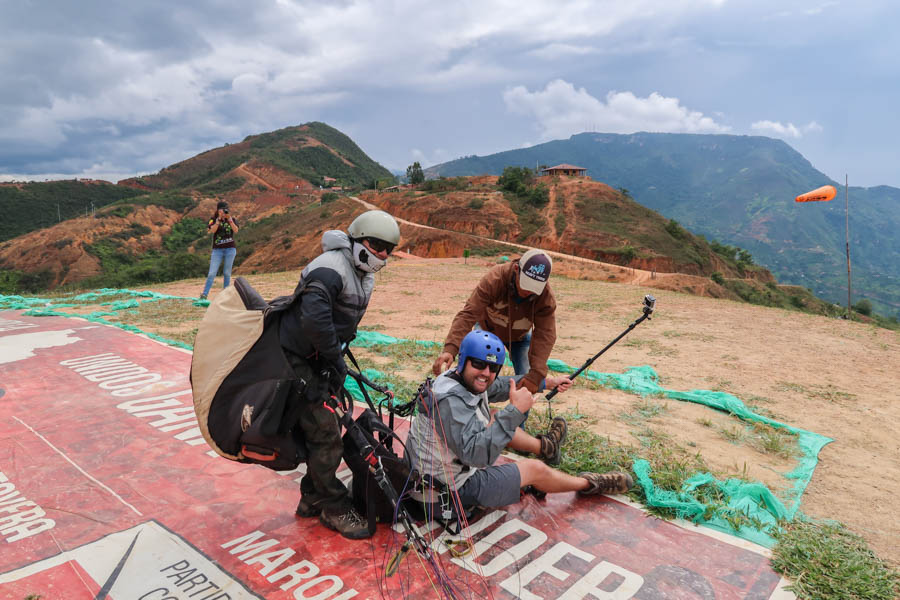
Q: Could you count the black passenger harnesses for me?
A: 1